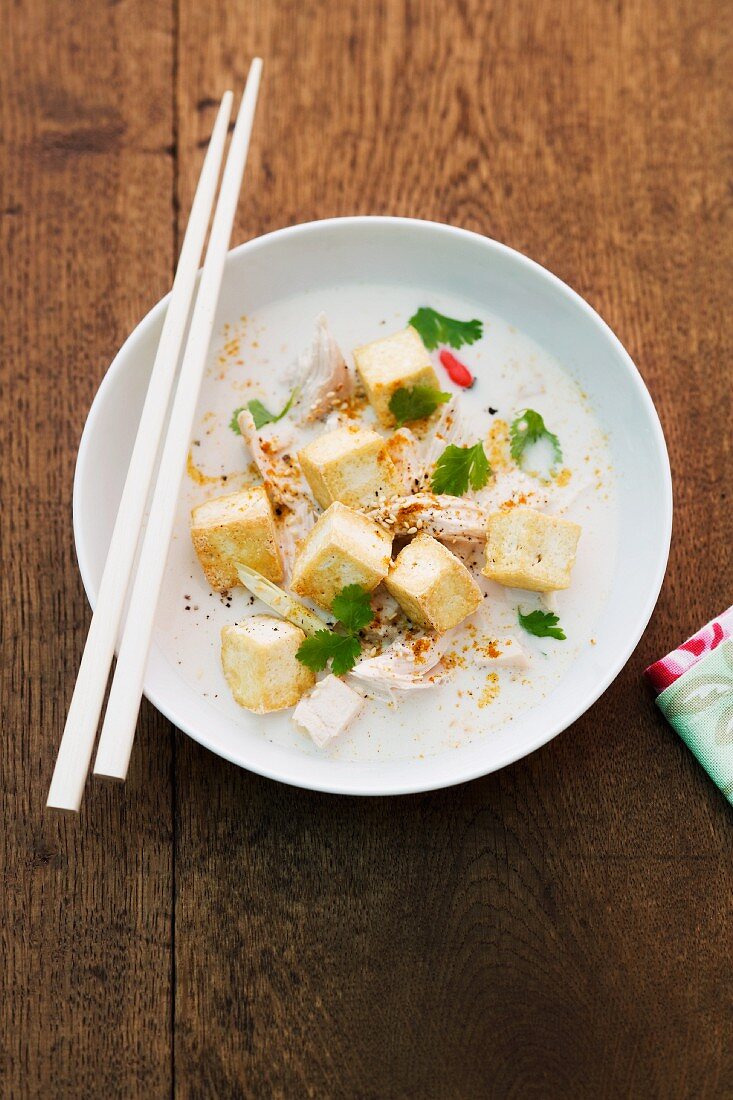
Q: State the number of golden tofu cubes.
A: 7